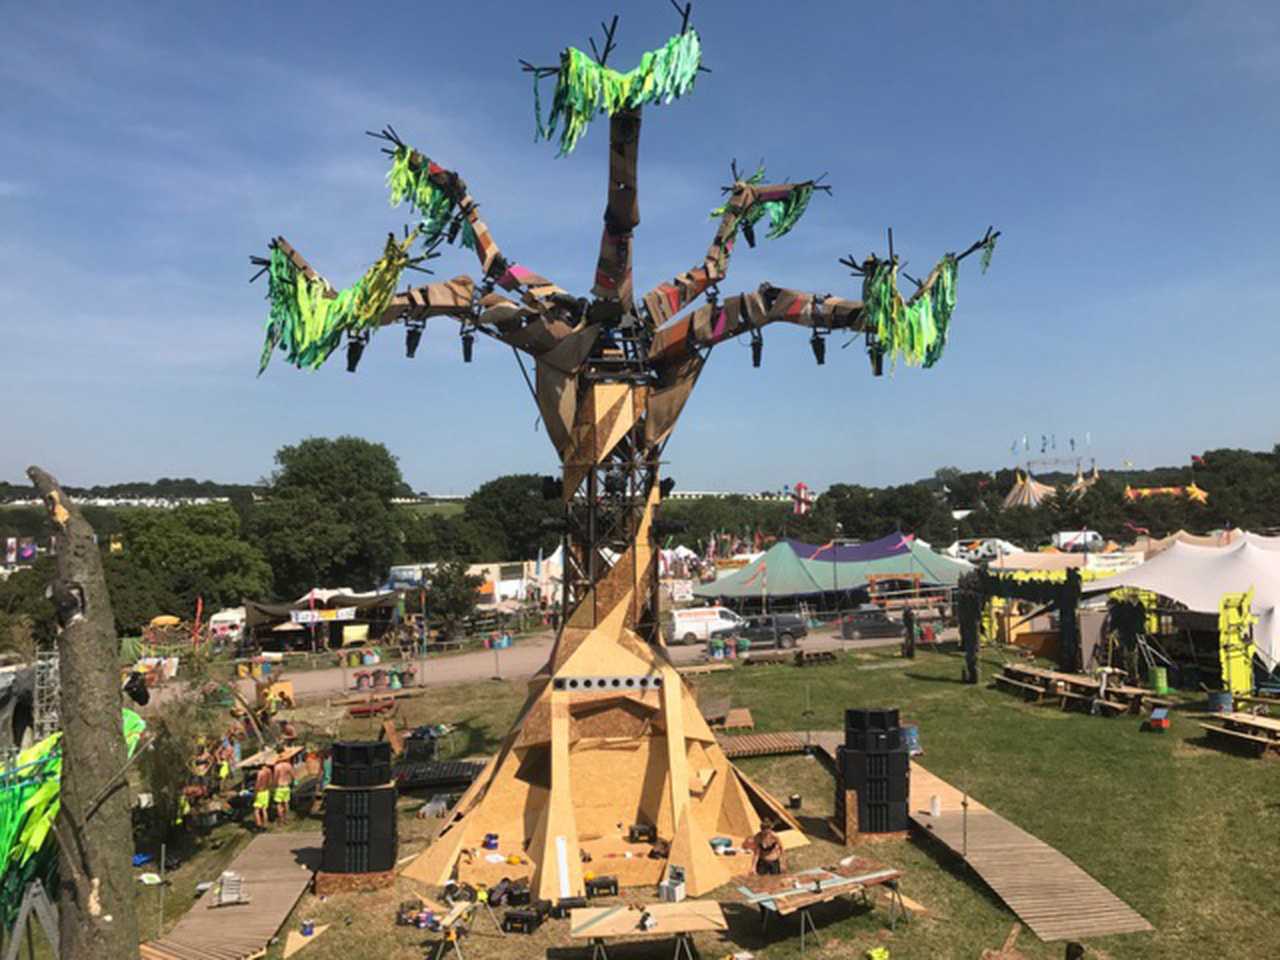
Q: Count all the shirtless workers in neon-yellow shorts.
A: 2